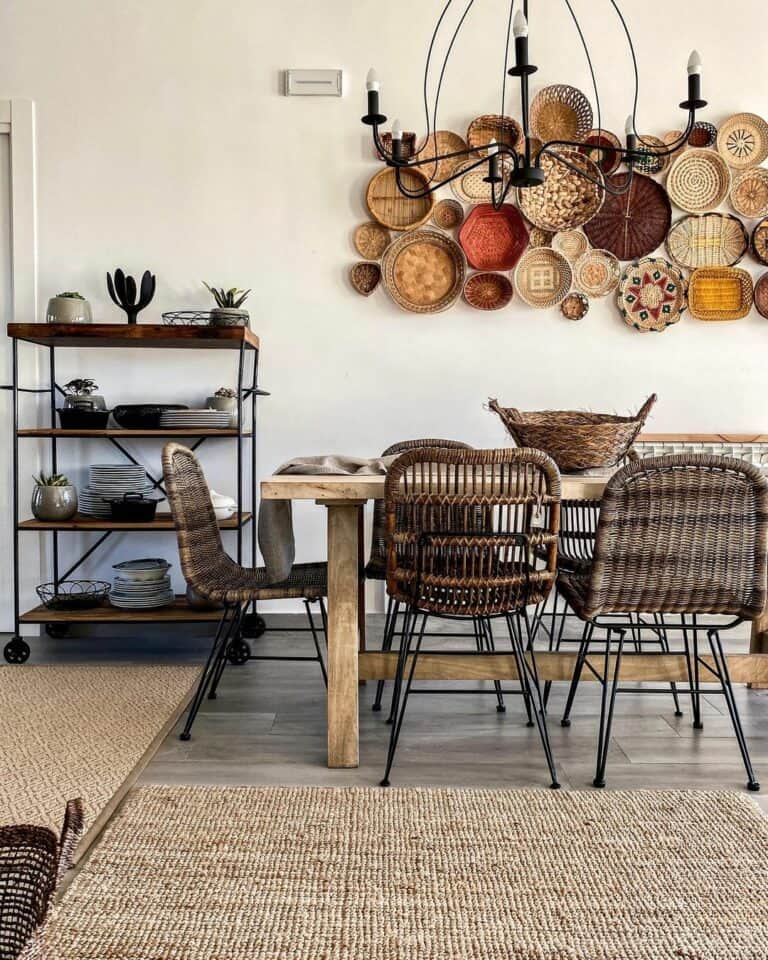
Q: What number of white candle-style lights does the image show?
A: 6